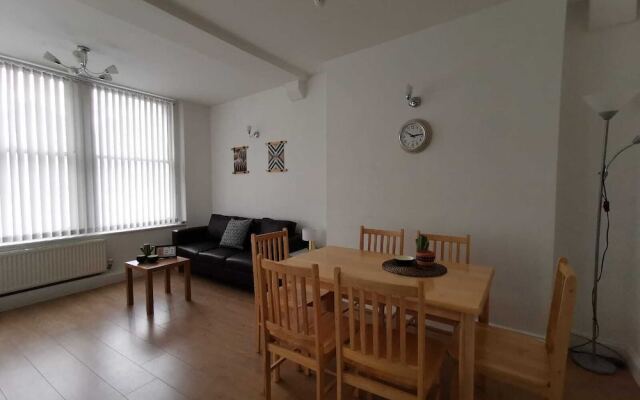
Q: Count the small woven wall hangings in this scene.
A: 2